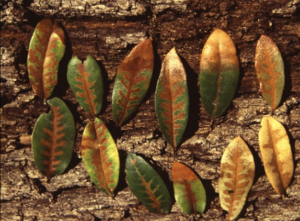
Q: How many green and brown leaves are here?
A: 10